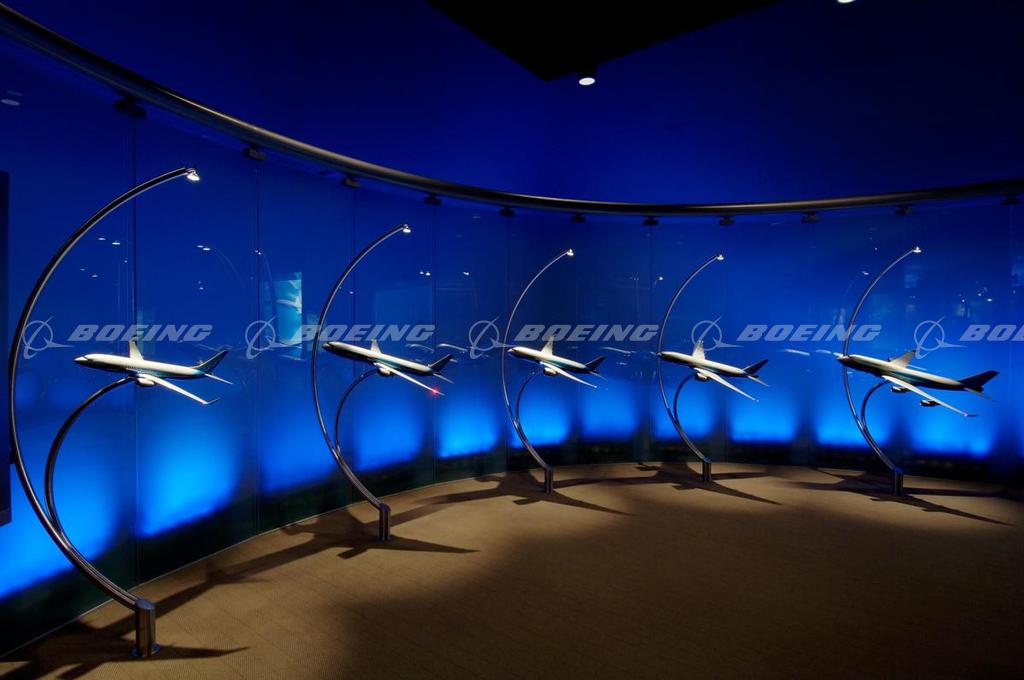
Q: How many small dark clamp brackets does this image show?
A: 11